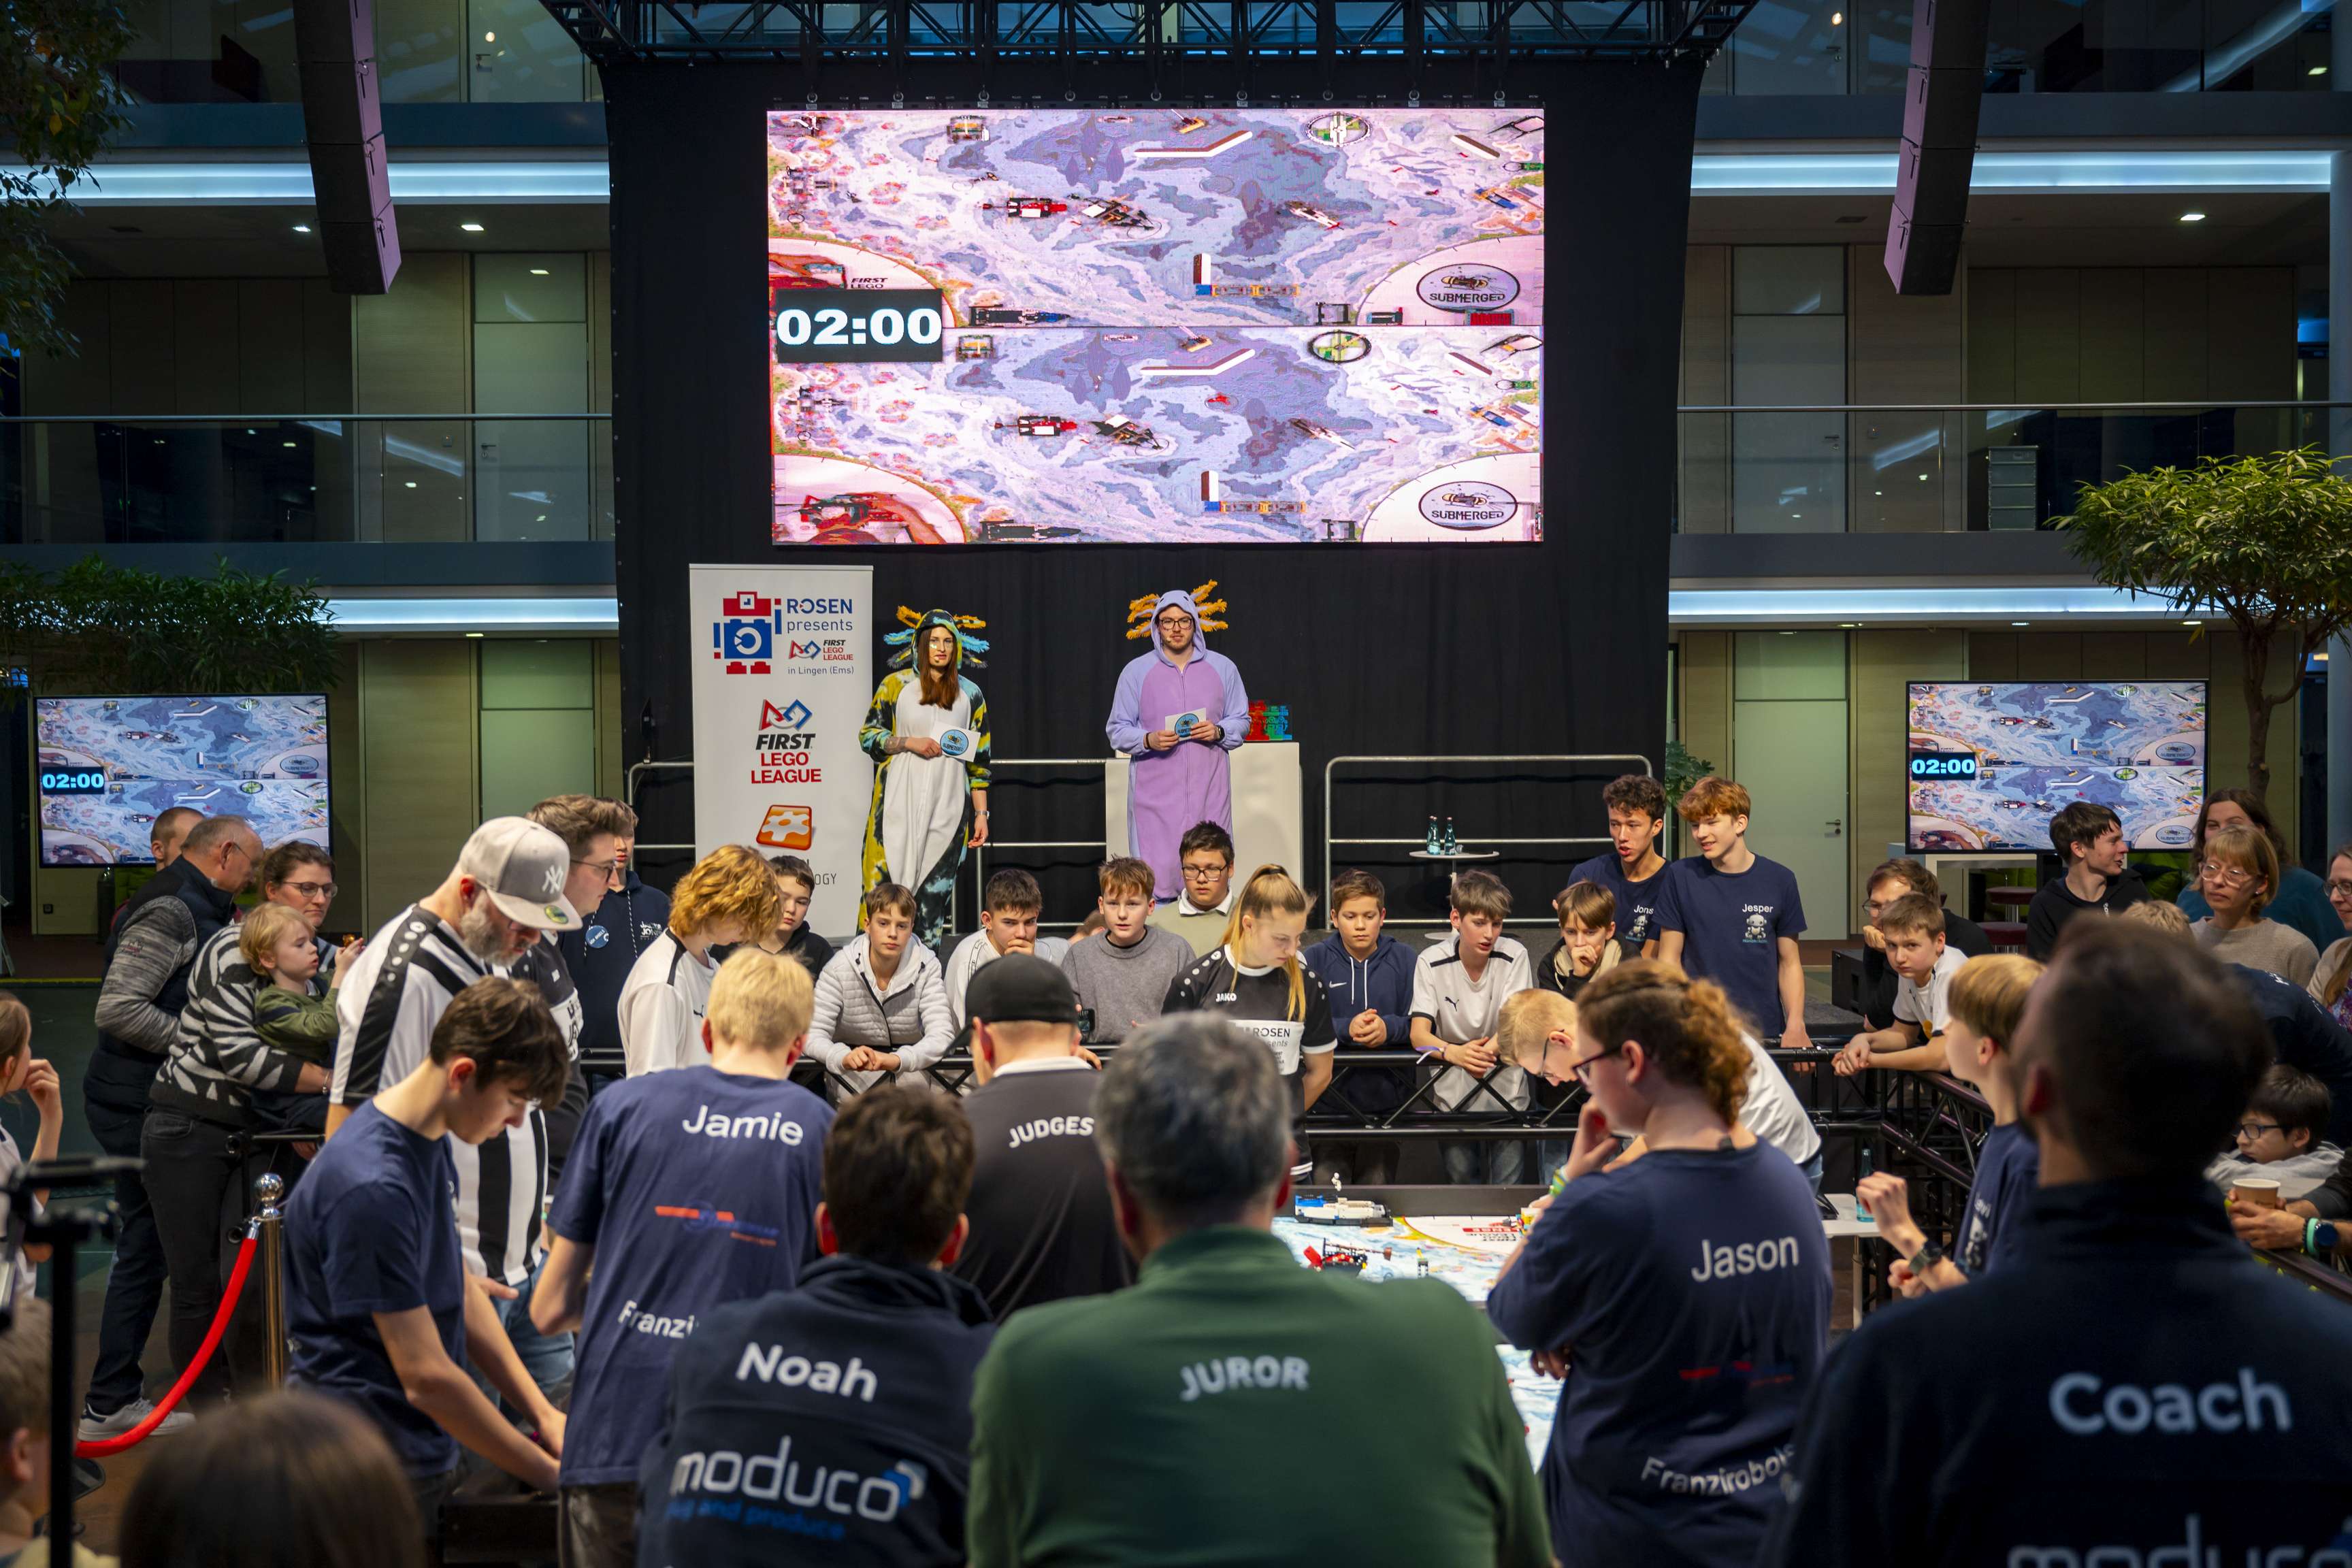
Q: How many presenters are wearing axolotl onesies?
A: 2